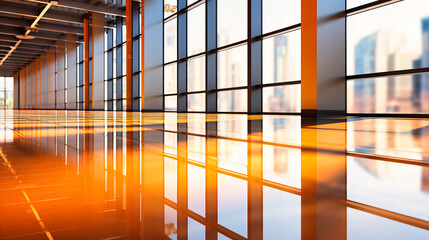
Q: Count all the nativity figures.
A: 0